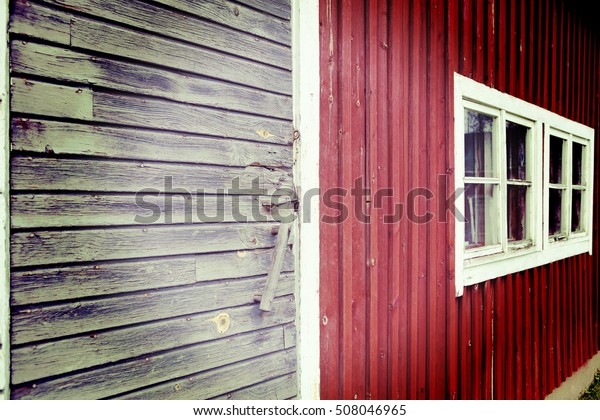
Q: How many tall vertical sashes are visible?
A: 4